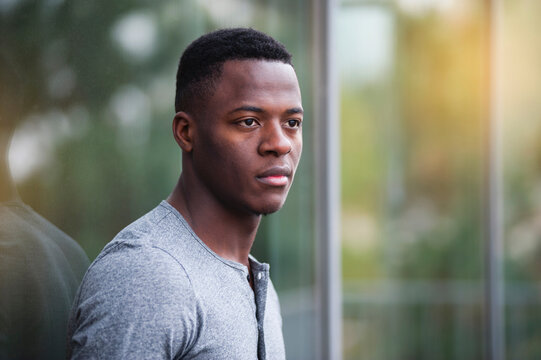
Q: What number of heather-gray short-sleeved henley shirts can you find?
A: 1